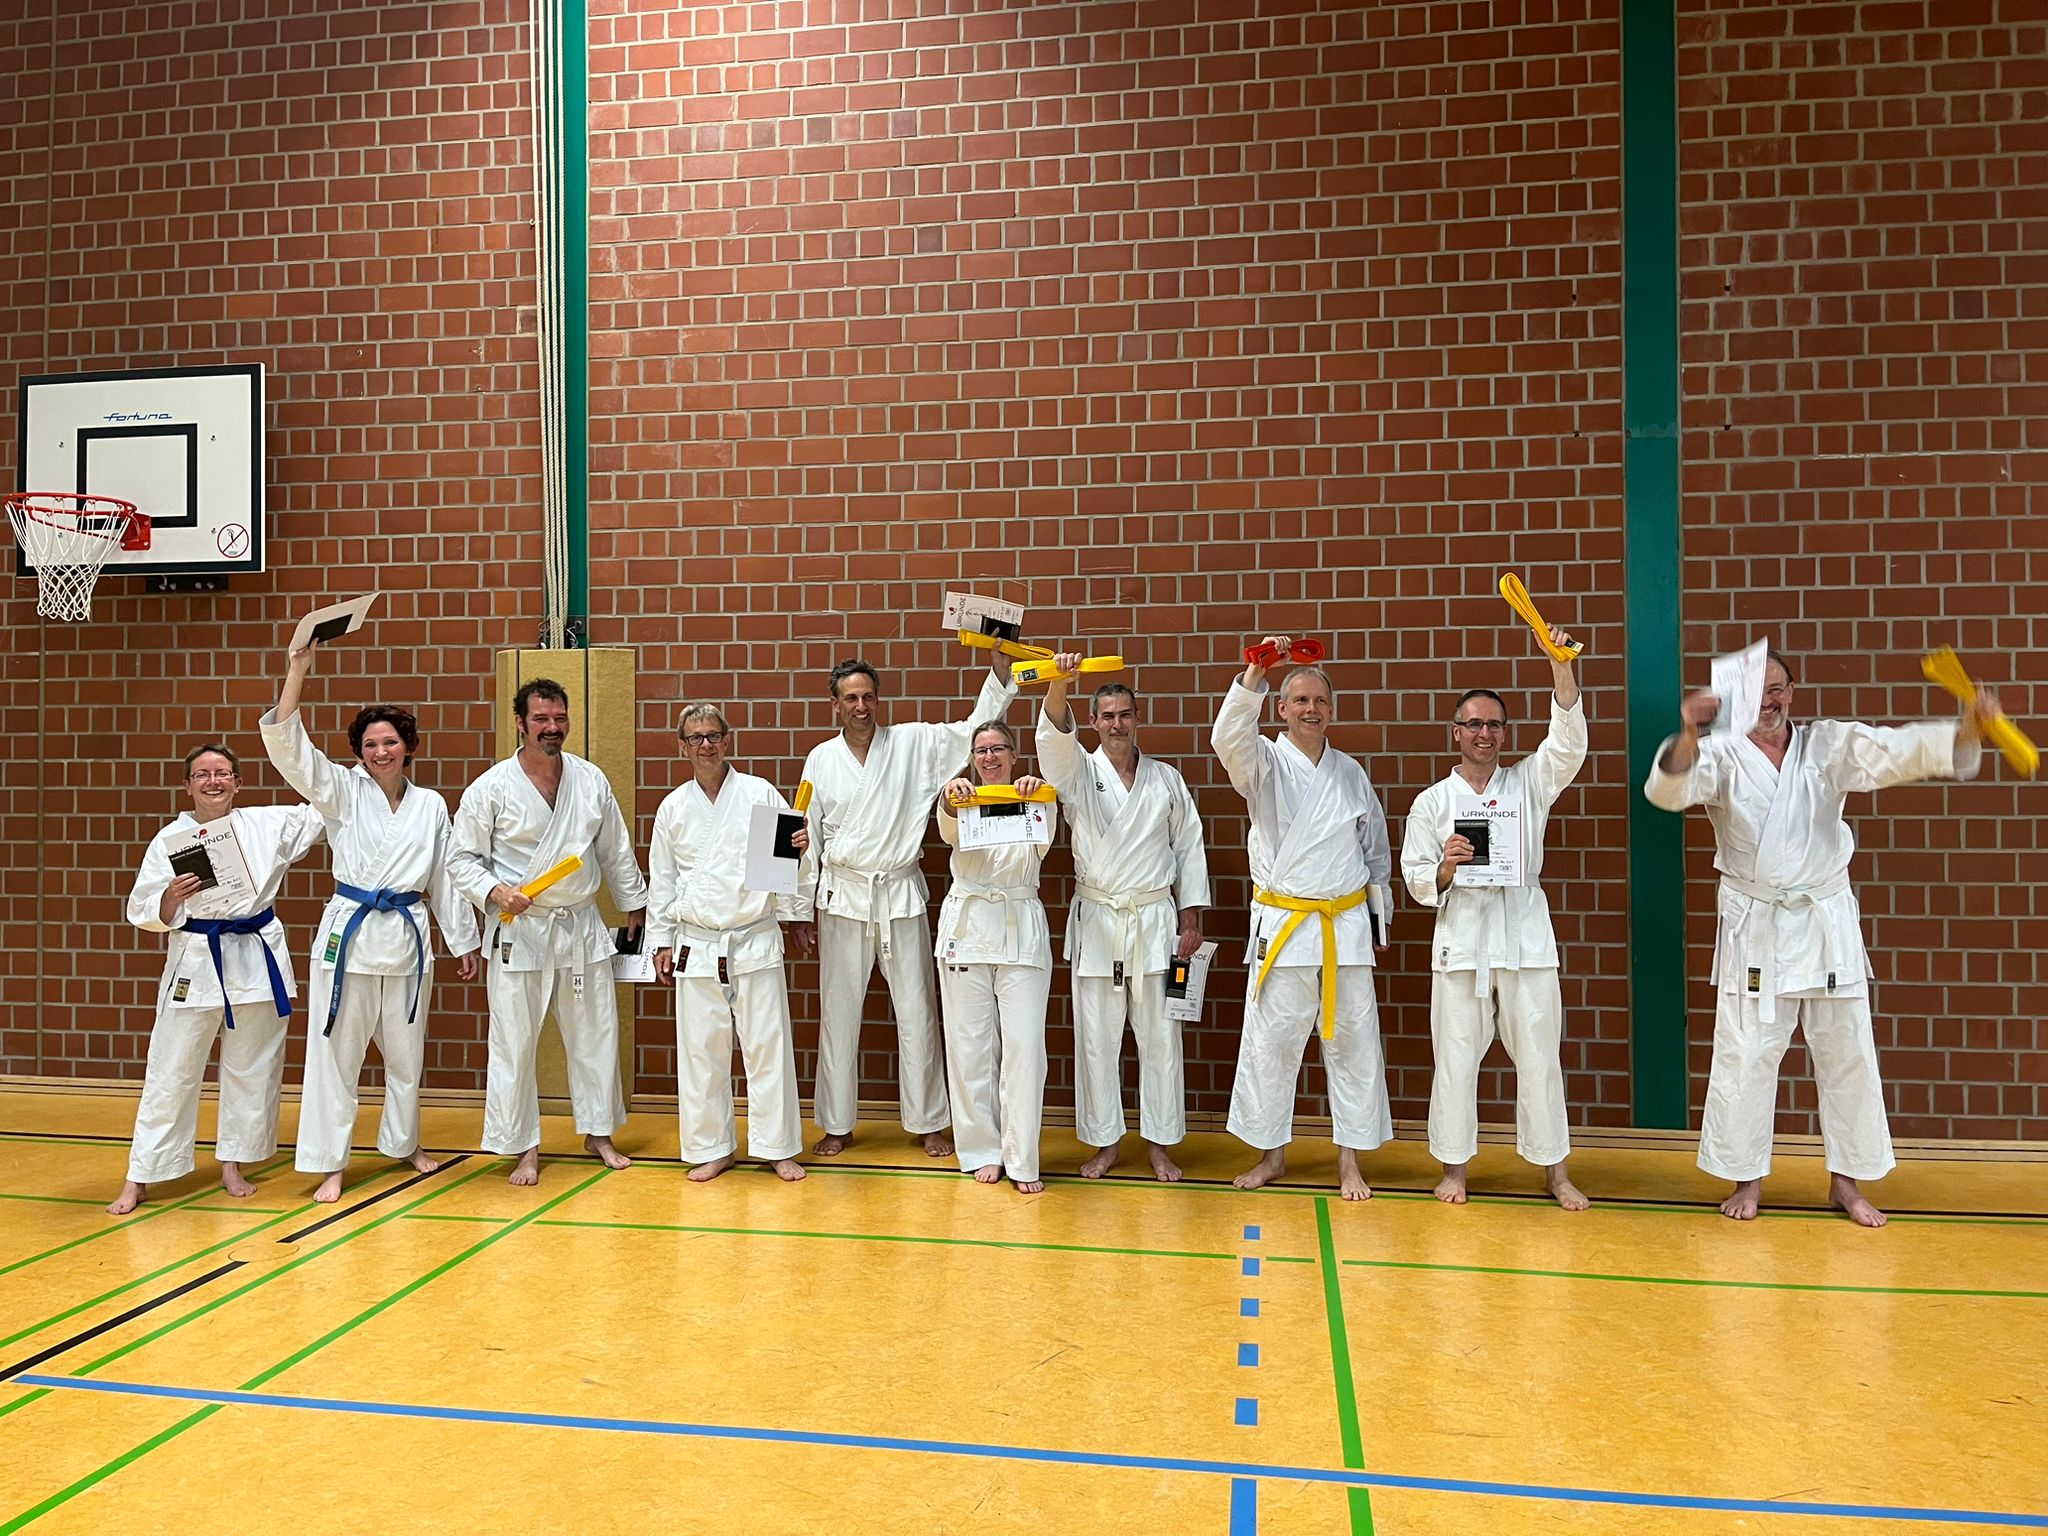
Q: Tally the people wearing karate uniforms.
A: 10